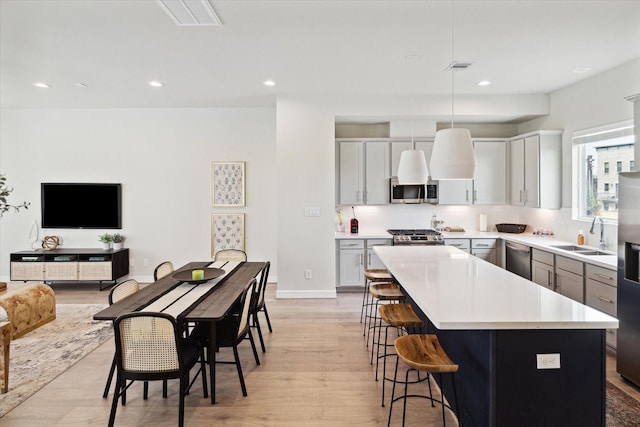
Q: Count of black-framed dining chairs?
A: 6